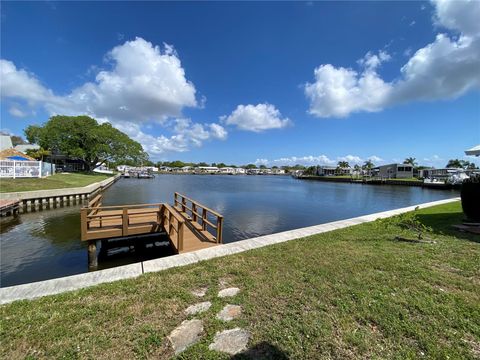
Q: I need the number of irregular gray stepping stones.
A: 6